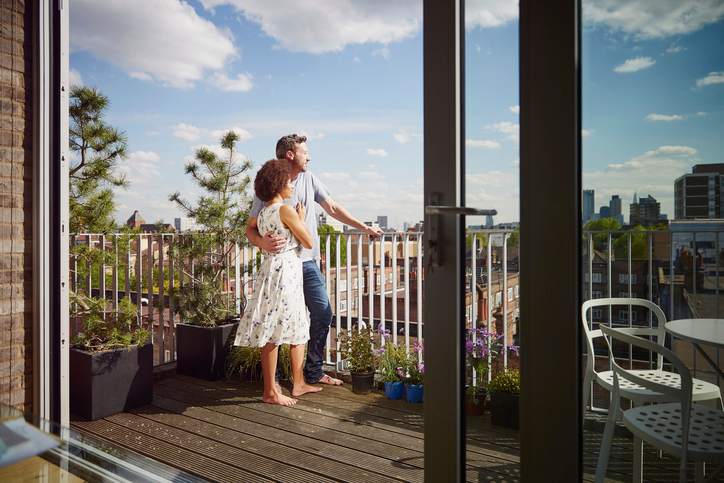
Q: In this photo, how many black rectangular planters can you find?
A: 3